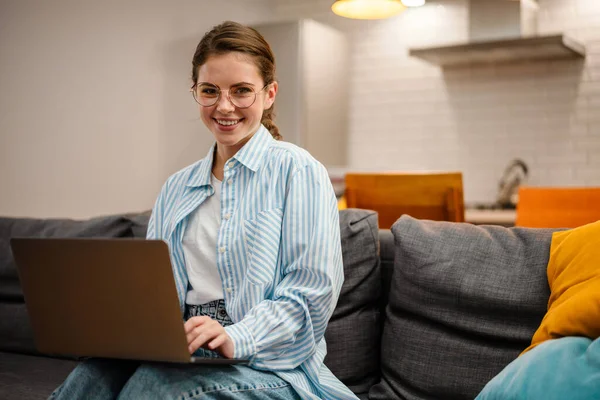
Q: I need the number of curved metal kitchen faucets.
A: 1